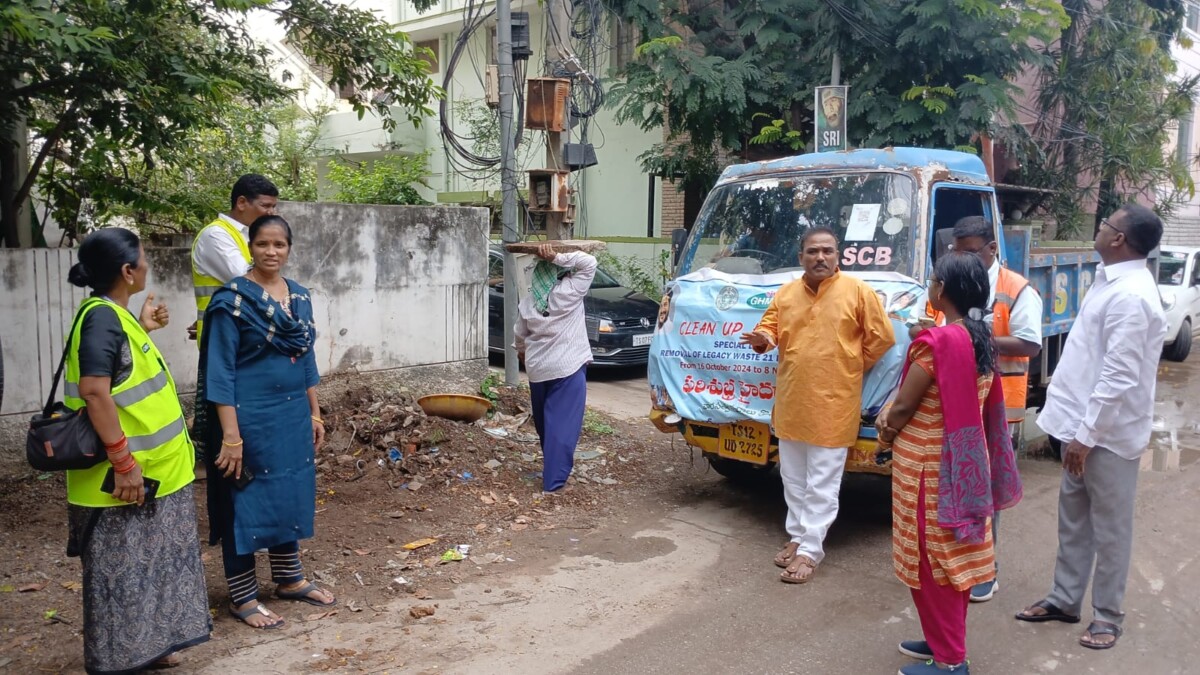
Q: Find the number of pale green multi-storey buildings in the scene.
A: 1